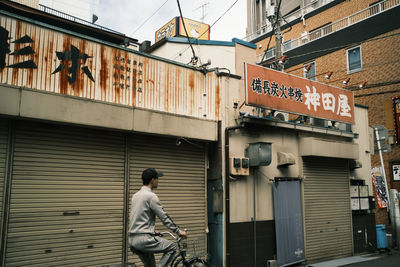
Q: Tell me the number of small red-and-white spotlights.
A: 5